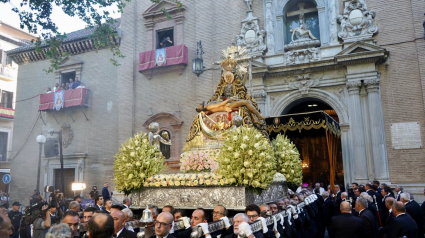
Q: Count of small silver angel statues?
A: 2